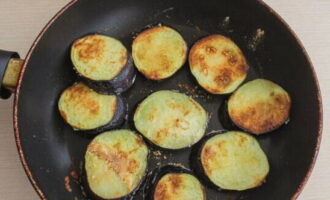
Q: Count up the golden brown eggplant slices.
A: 9